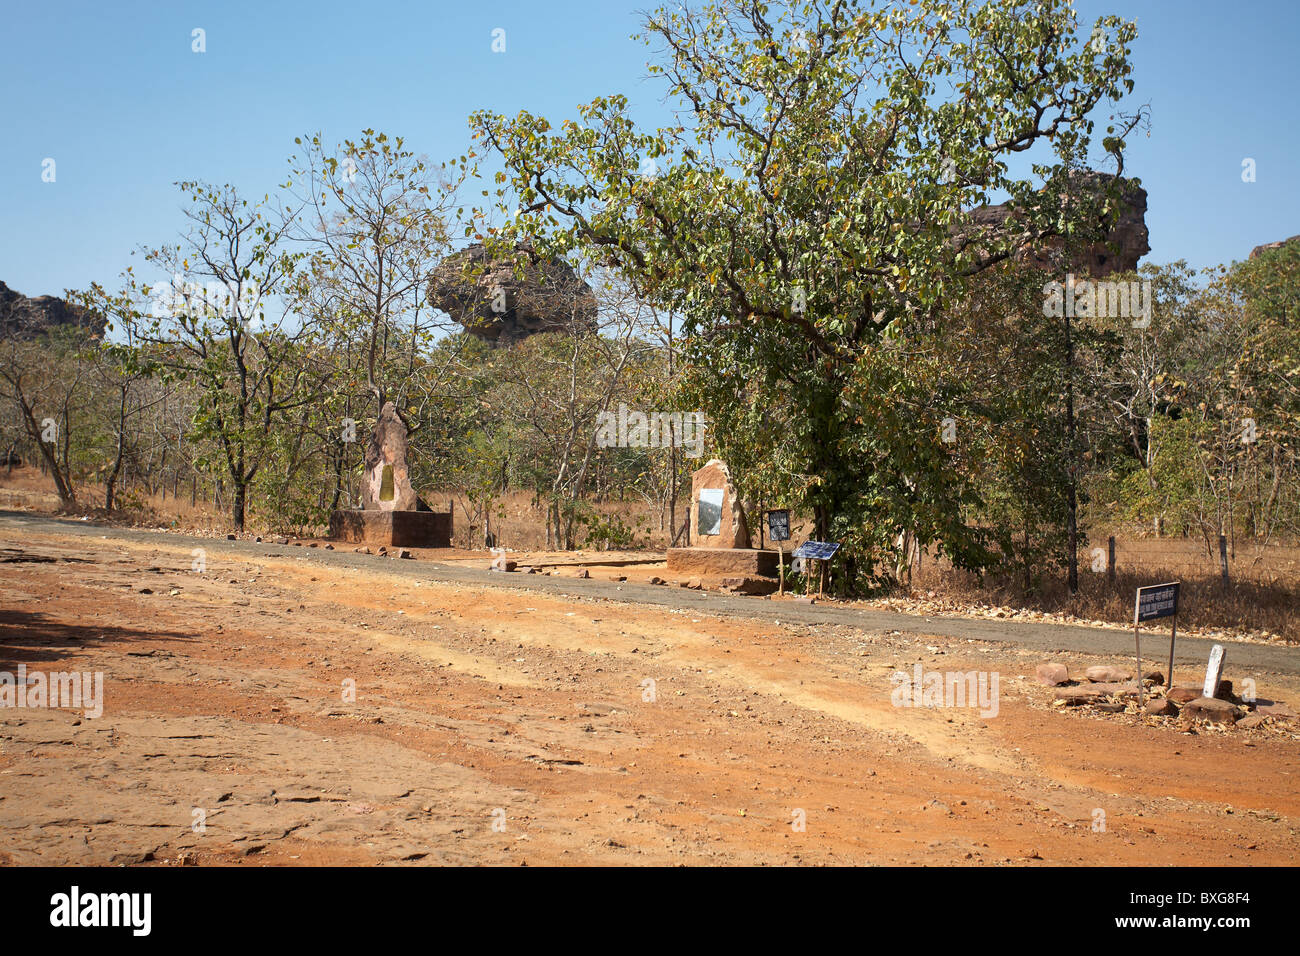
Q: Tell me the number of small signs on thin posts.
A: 3